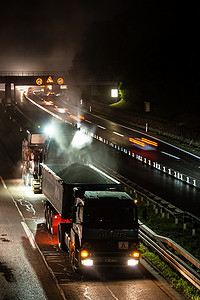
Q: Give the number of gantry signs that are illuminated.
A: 3